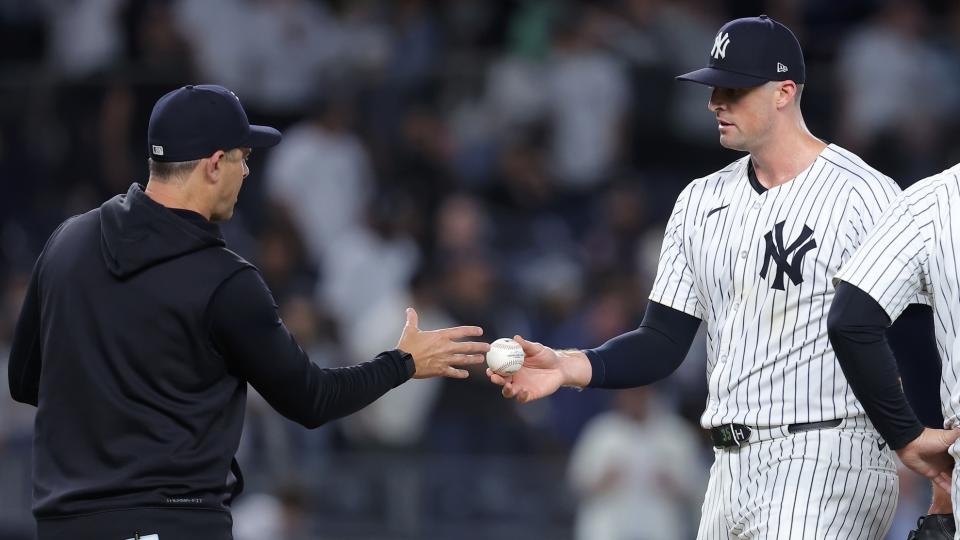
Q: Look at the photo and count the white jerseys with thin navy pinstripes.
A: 2